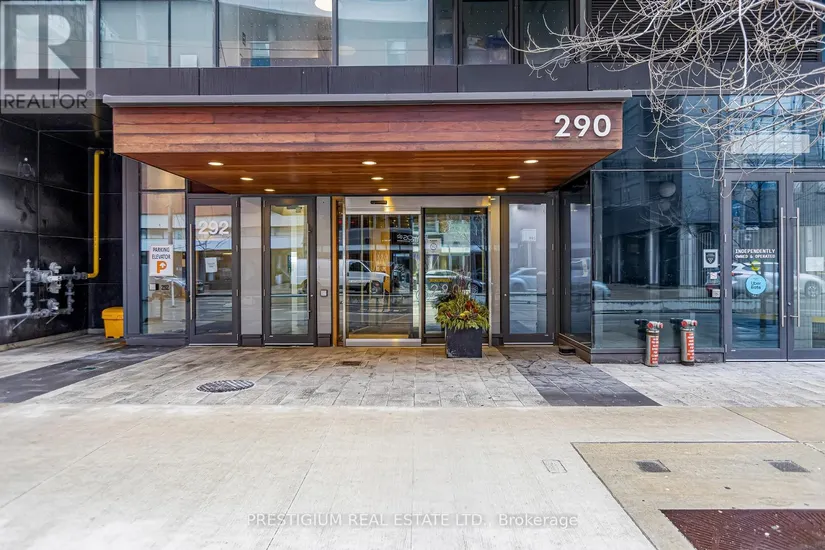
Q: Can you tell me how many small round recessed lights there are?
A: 9